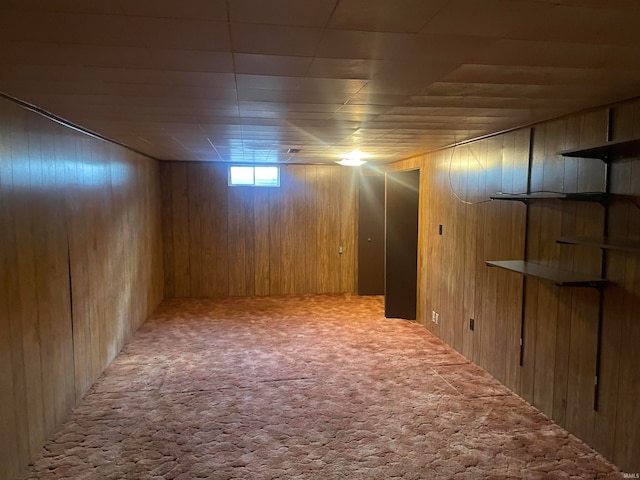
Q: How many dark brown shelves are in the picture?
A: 4